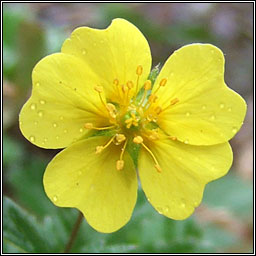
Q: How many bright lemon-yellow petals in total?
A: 5